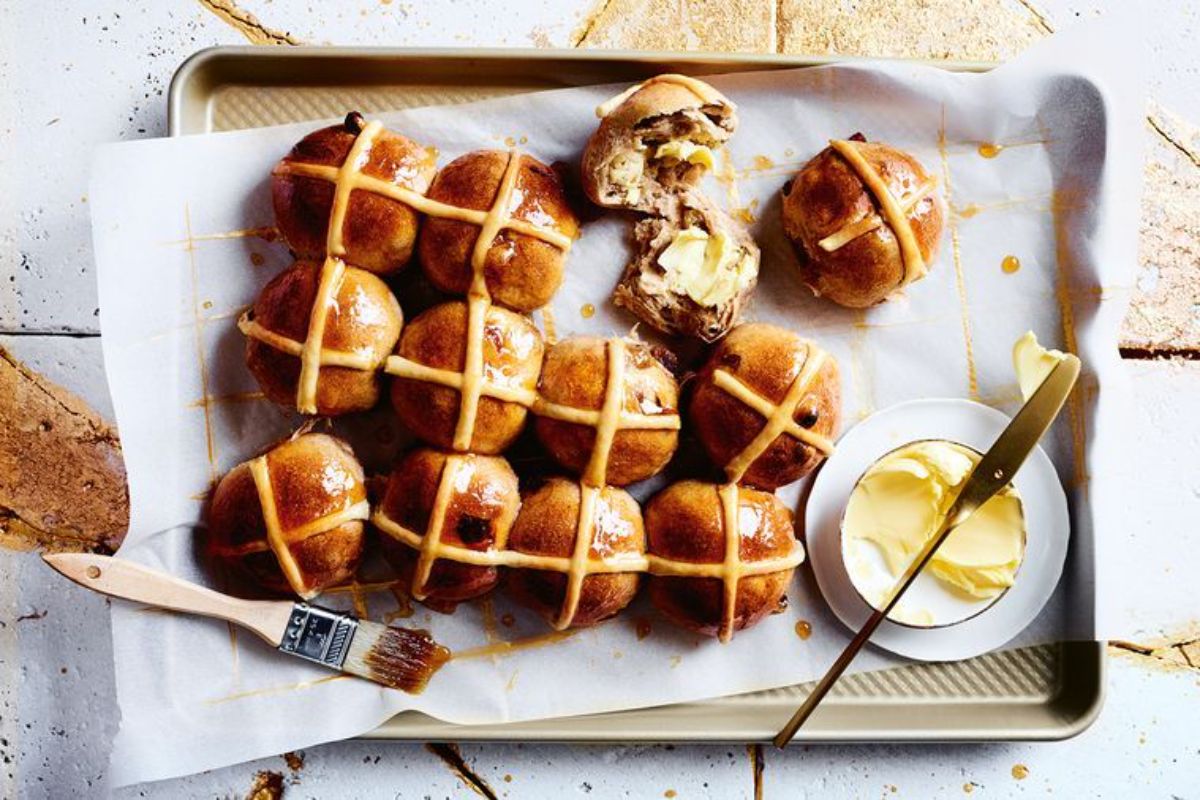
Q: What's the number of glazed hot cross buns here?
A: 12